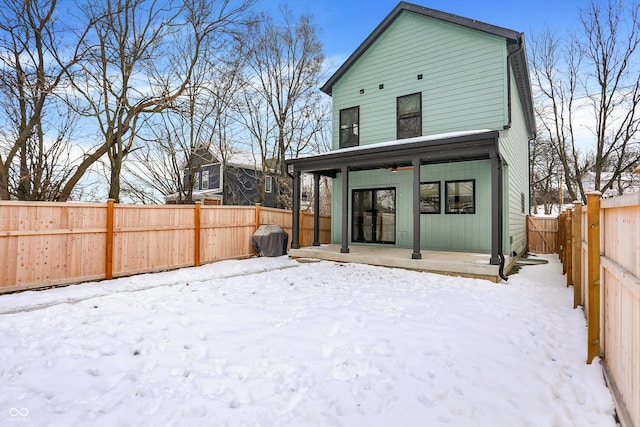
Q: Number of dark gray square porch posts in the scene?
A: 5